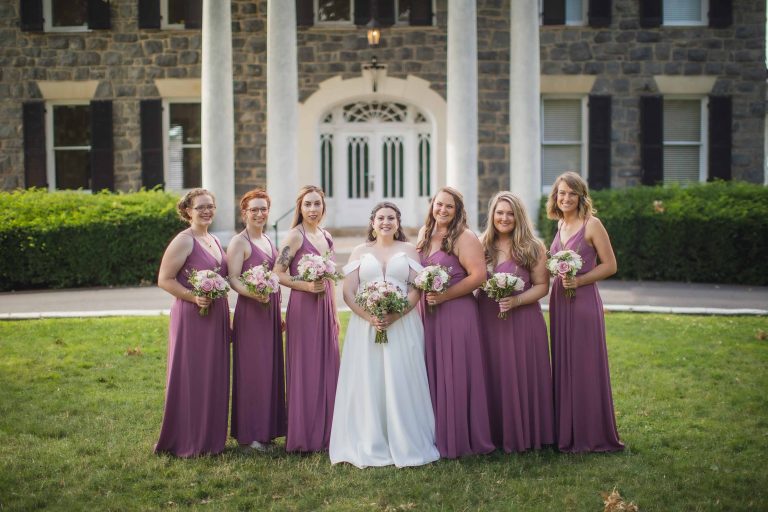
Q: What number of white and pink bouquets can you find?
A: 7